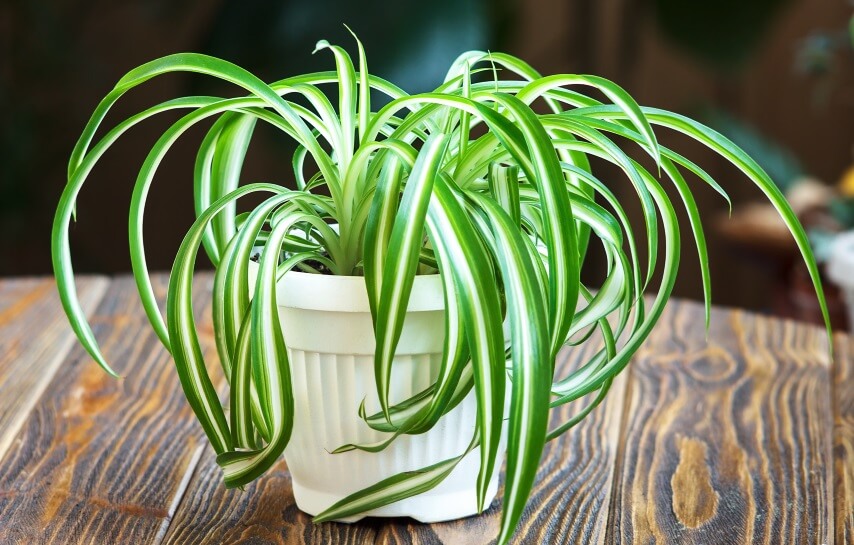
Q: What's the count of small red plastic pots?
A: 0